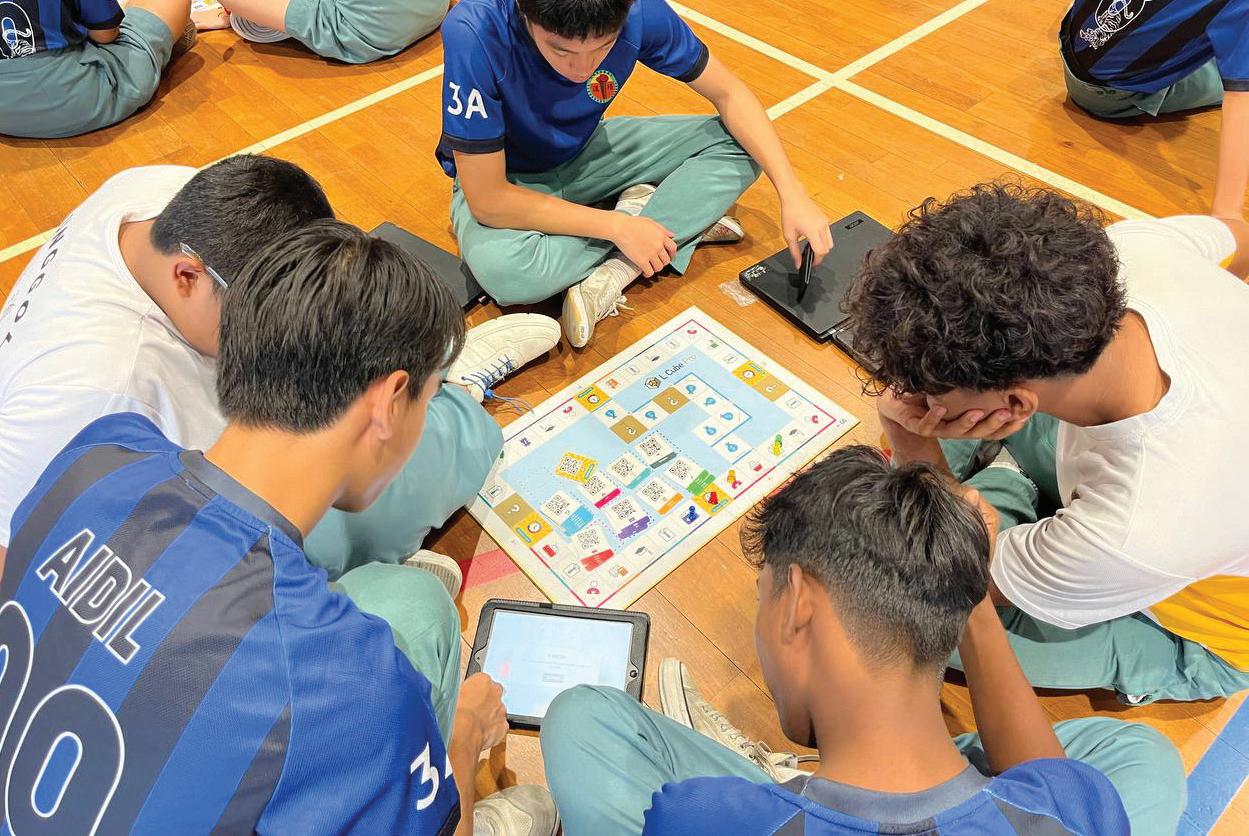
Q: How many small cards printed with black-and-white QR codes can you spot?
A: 9